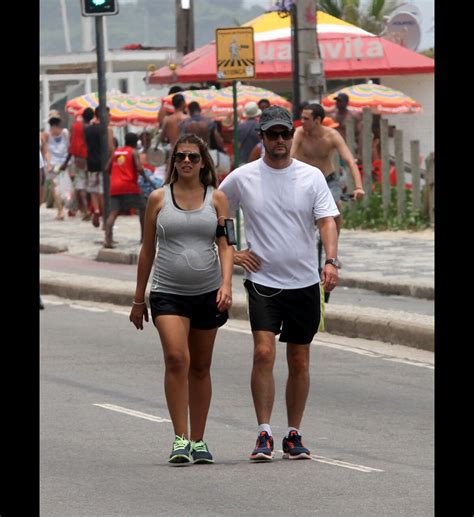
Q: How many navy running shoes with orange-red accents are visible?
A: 2